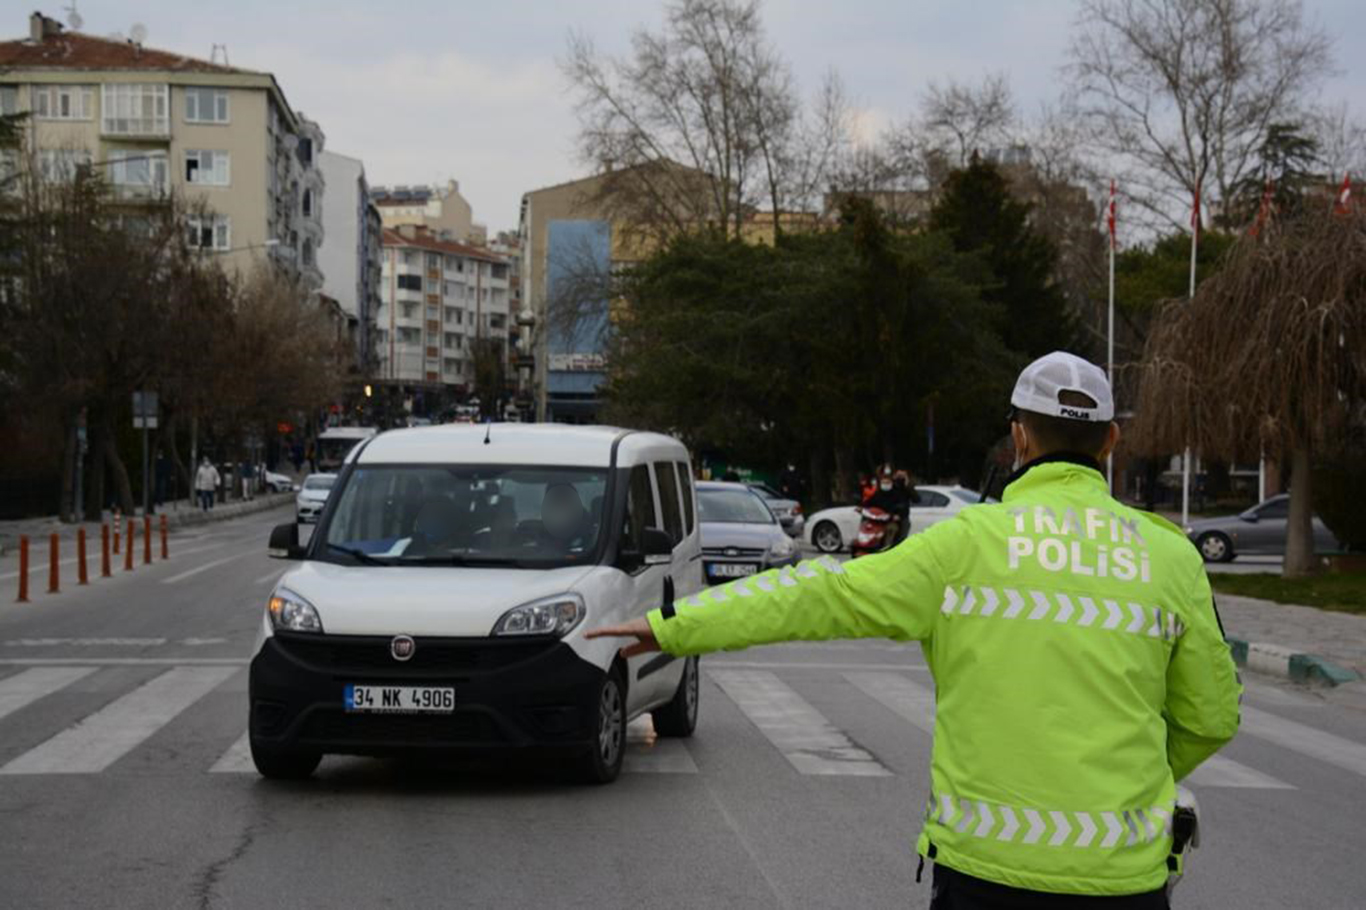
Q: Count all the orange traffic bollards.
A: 8